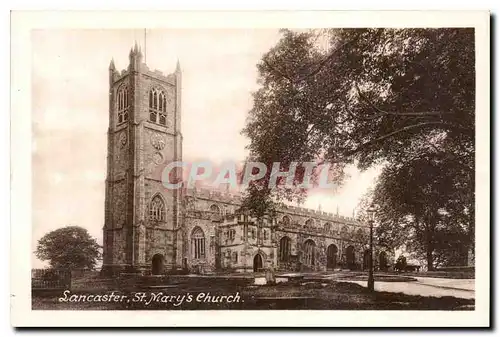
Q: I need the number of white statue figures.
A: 0